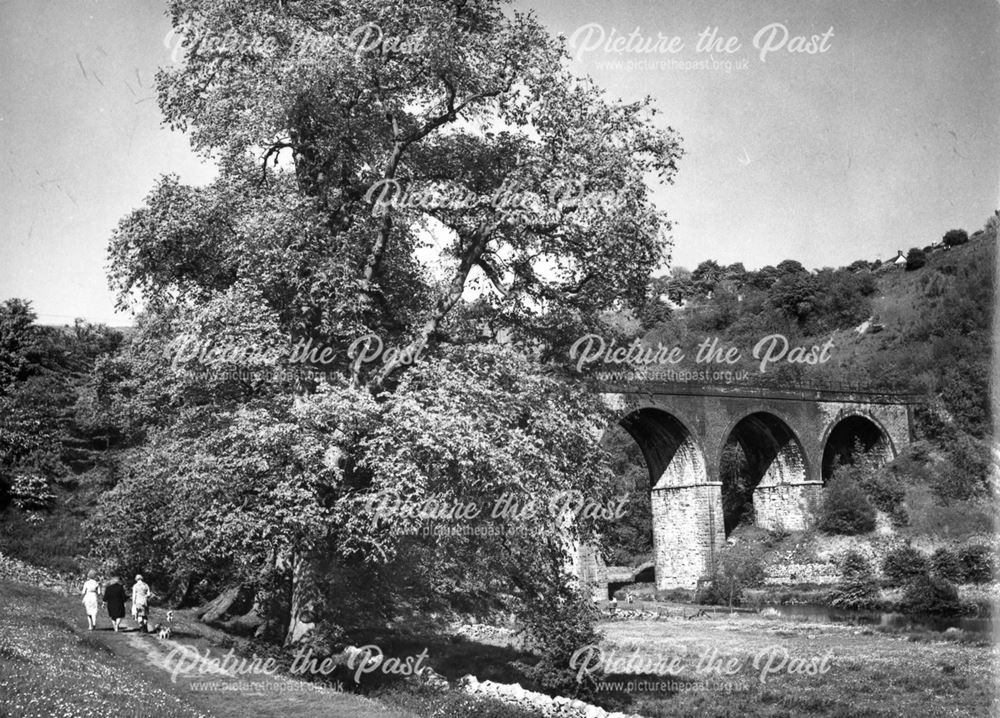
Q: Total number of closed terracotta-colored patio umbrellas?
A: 0